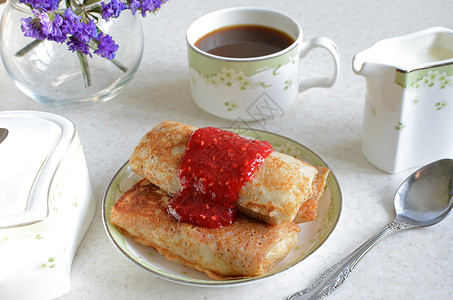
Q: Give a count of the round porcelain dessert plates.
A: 1